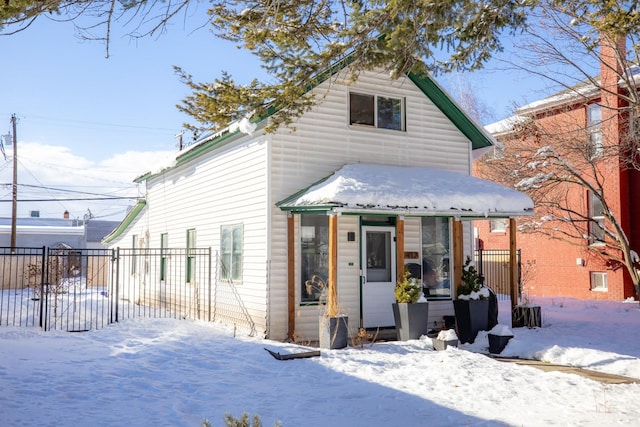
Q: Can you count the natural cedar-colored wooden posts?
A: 5